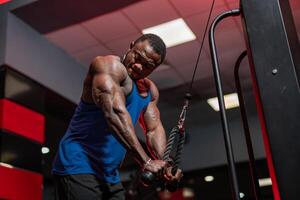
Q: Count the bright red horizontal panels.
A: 2